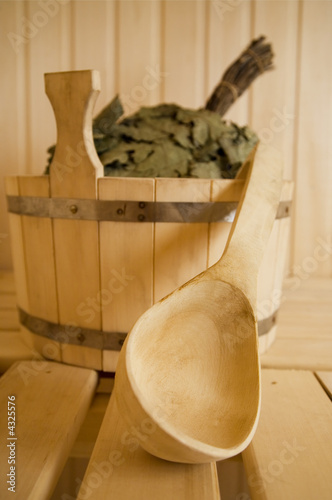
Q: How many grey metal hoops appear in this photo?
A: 2